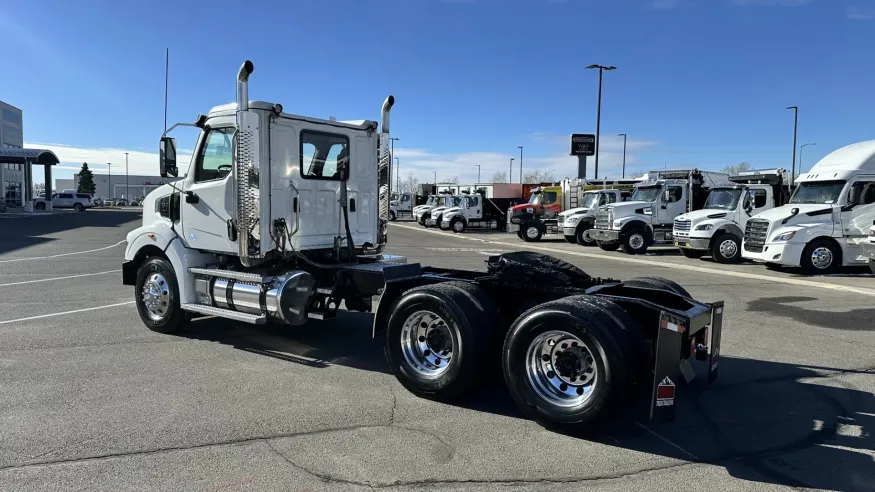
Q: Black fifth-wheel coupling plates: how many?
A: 1